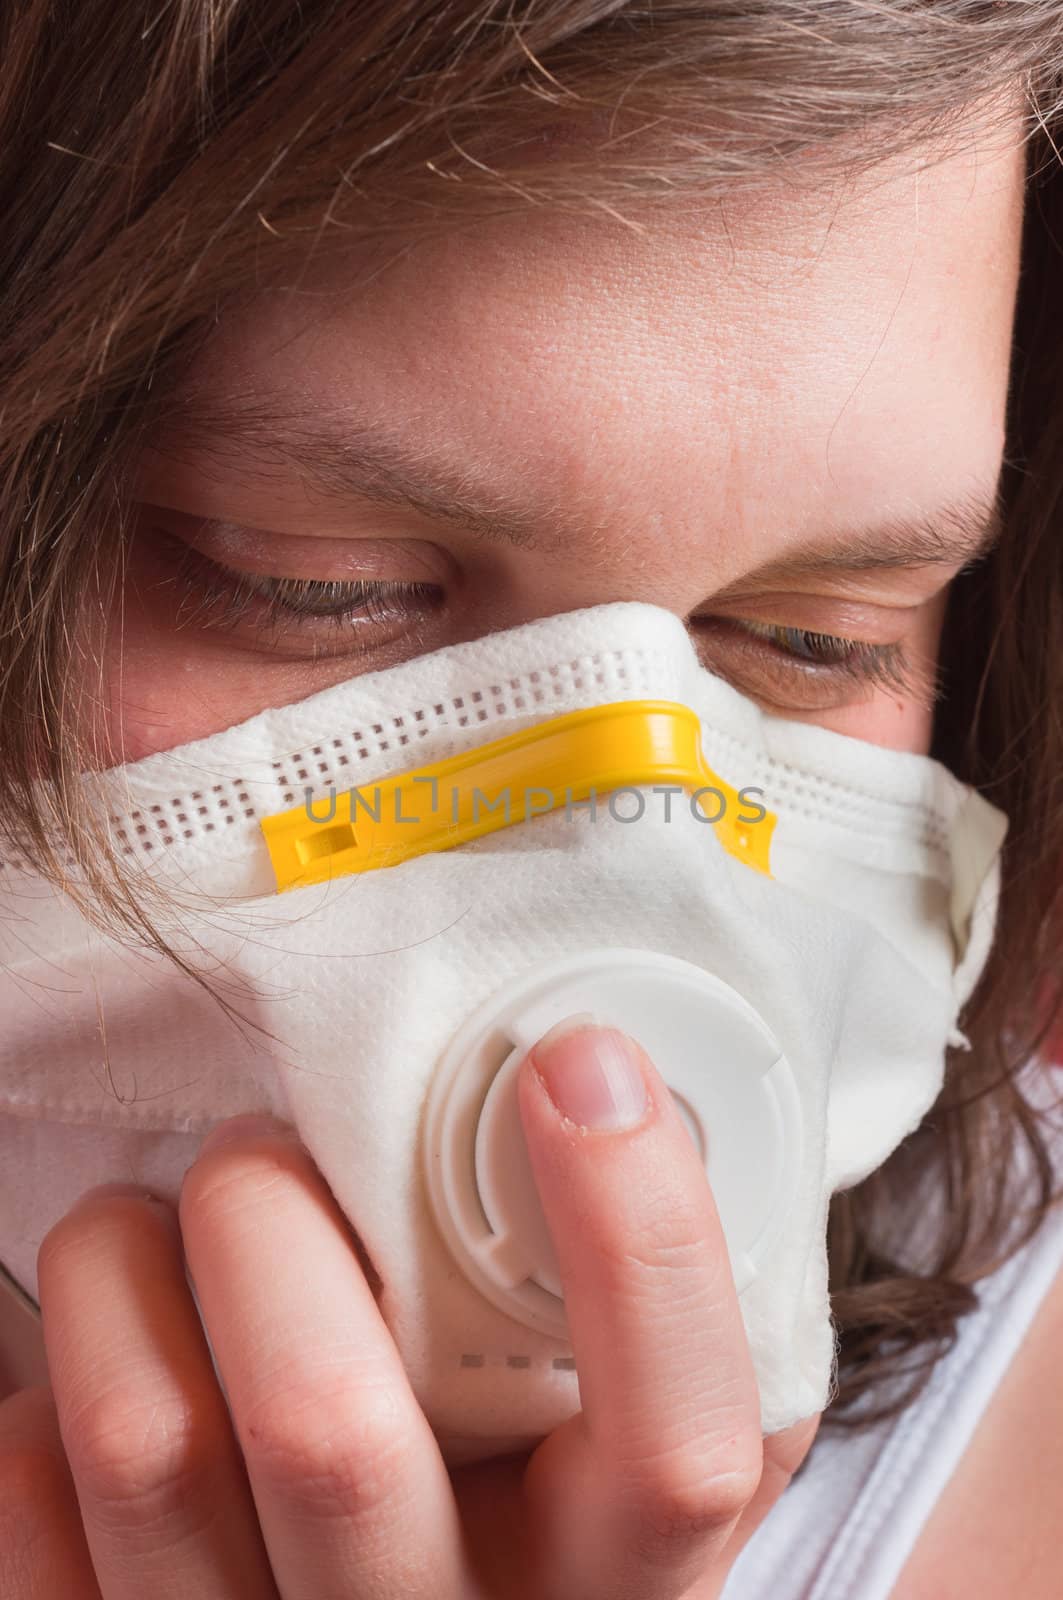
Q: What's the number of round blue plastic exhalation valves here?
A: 0